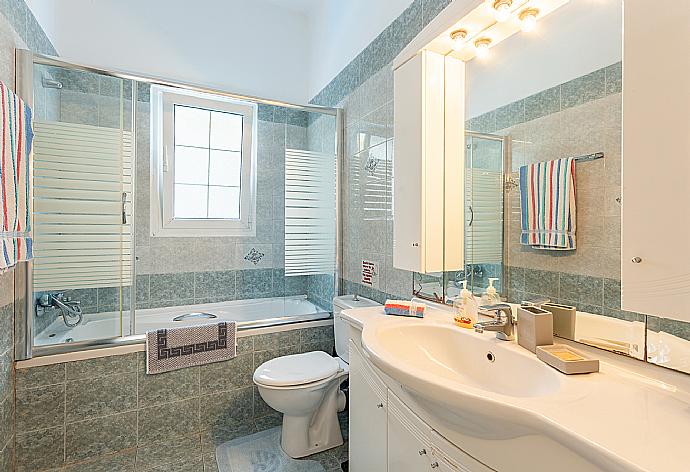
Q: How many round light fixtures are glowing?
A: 4